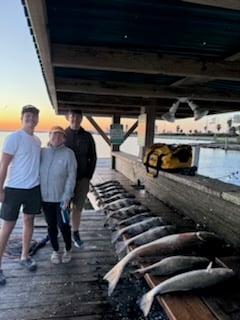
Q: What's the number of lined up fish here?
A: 13